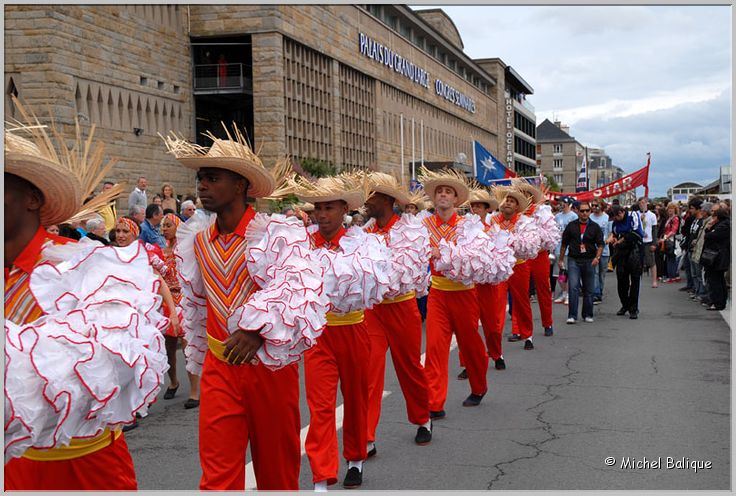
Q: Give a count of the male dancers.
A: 8